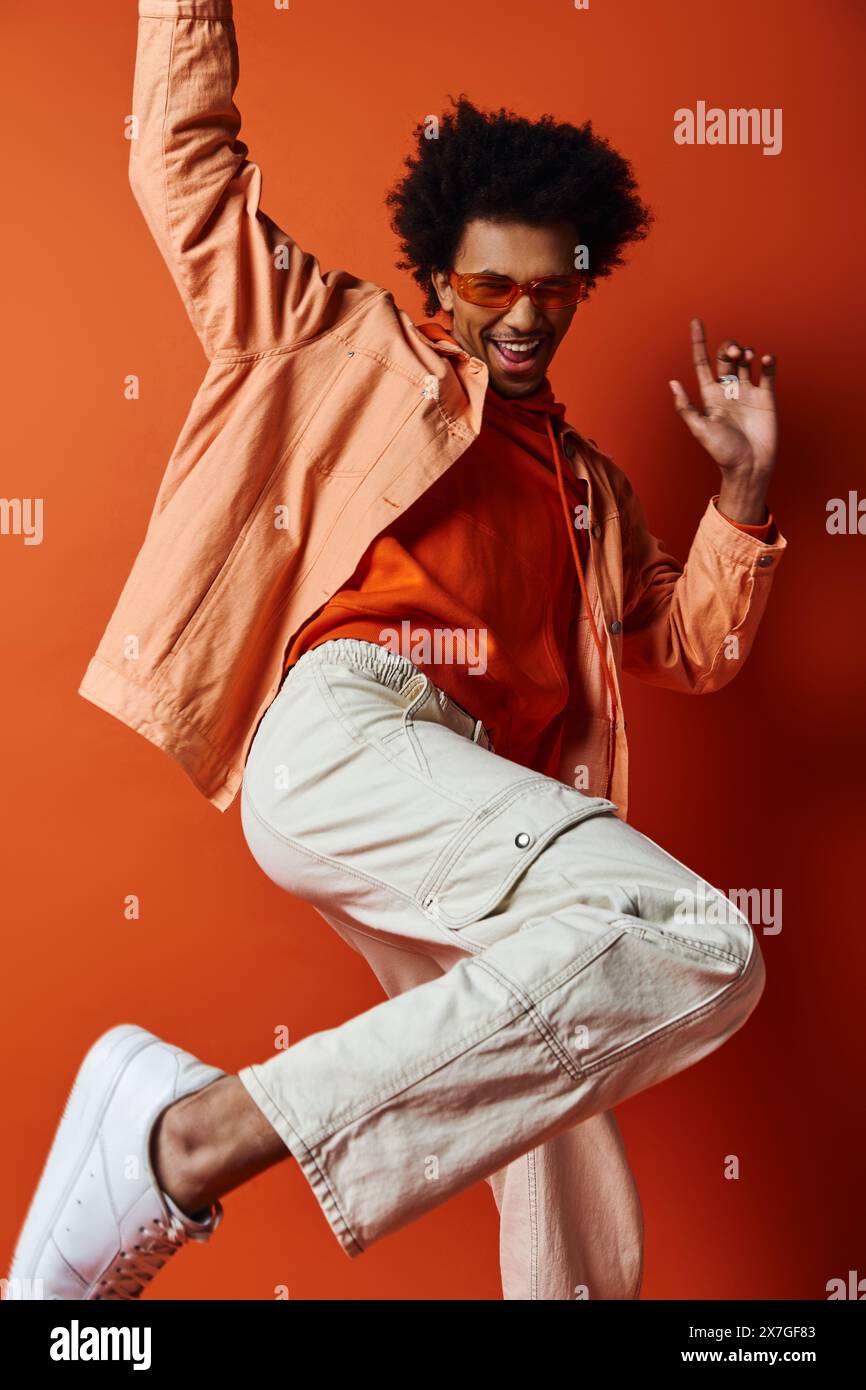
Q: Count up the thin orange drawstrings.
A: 1